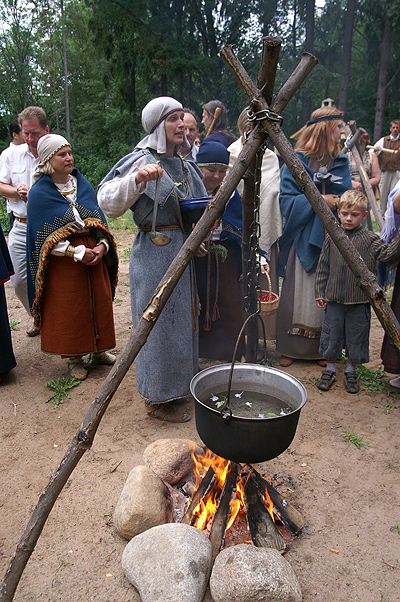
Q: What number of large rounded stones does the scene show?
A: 4